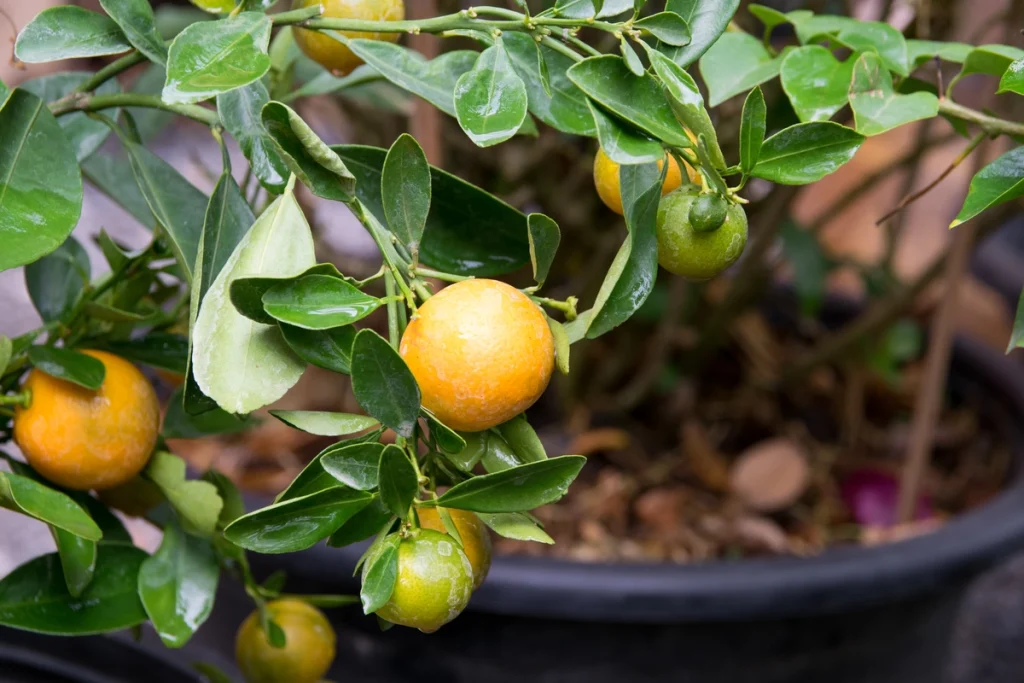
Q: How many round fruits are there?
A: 9